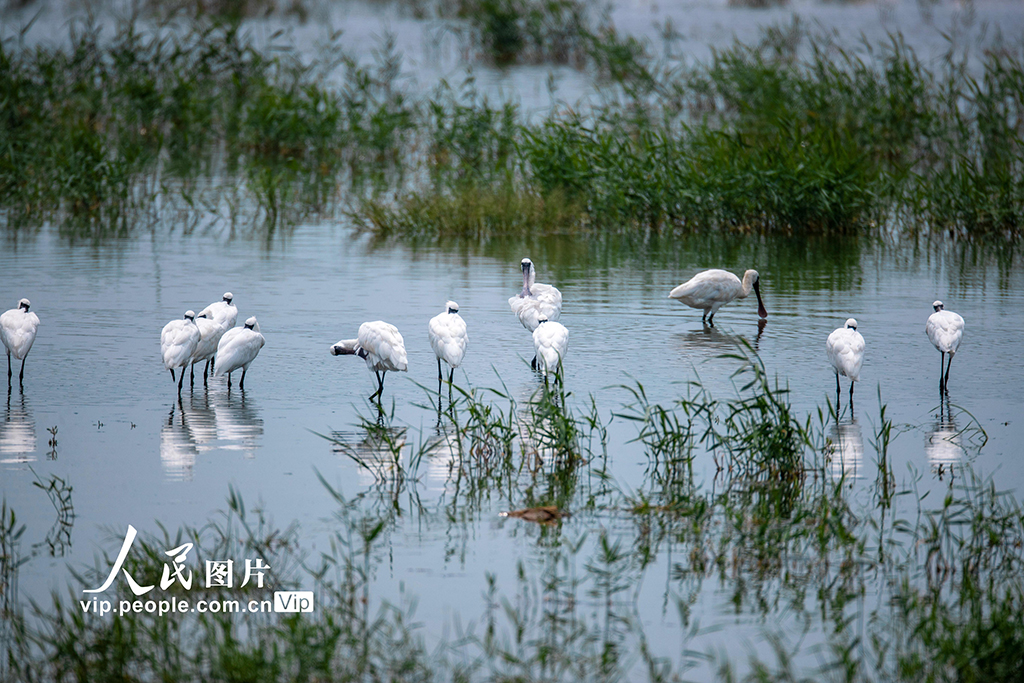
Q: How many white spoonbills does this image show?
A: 12